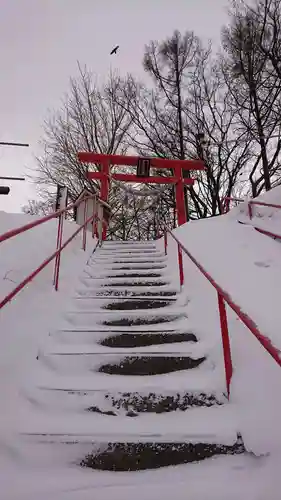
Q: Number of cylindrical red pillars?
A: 2